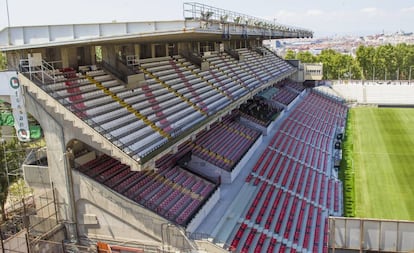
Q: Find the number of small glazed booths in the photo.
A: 1